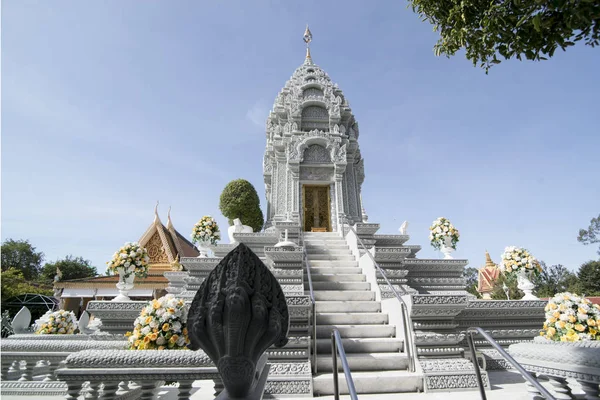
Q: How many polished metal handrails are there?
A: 4